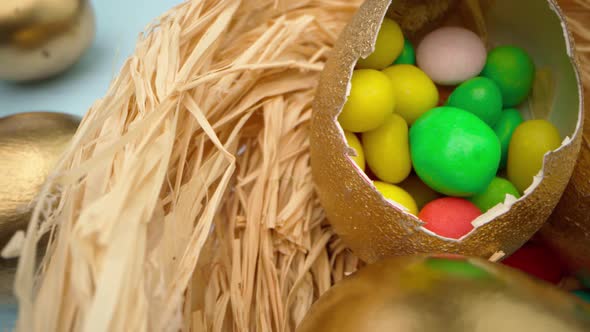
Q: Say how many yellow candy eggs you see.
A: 7